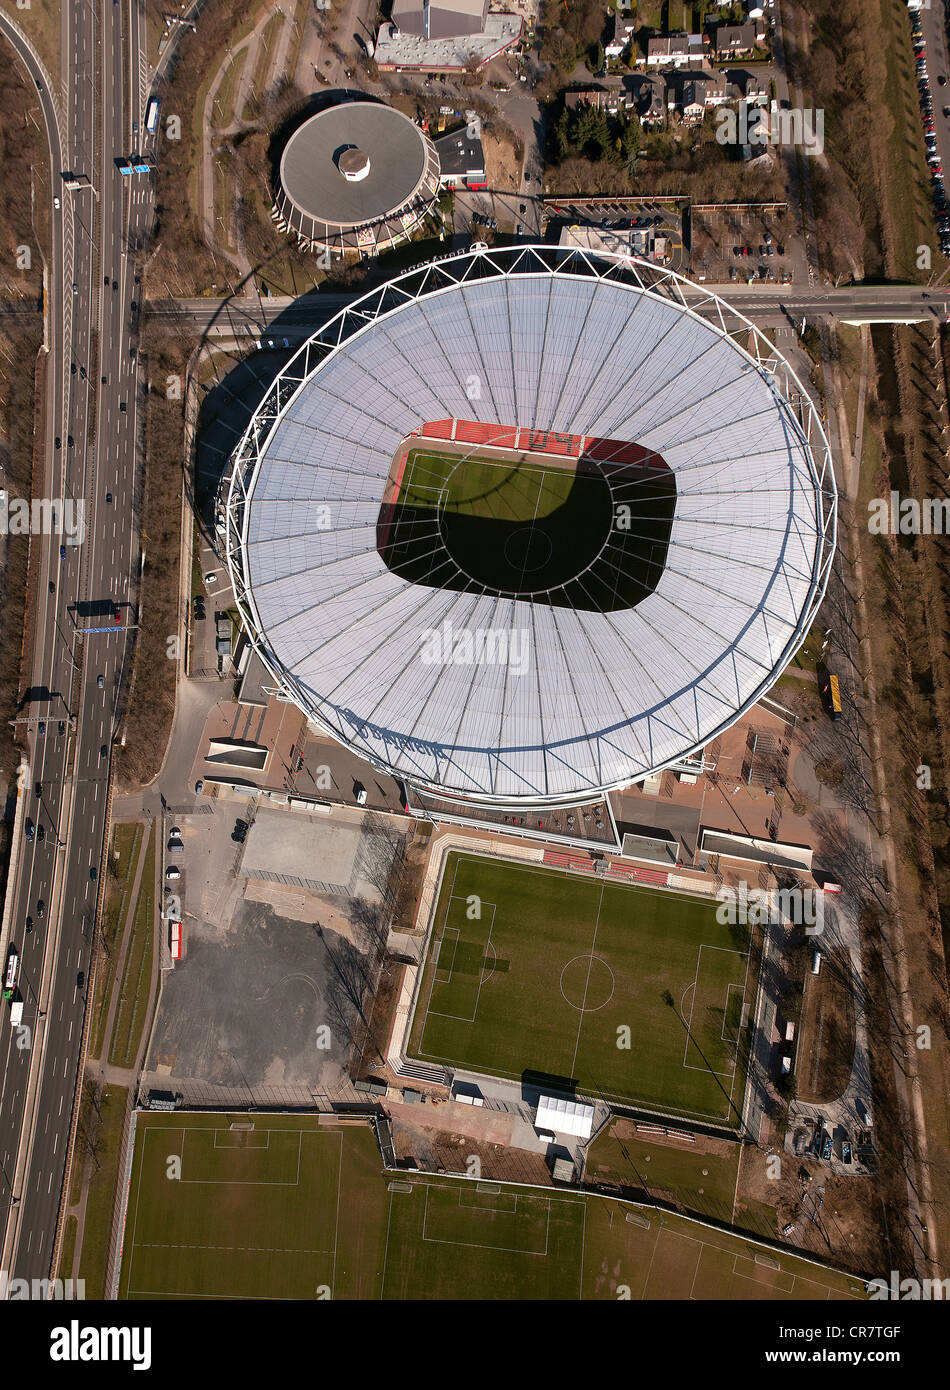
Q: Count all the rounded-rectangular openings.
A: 1